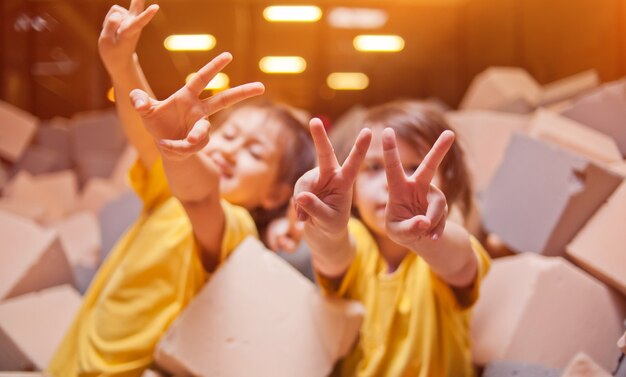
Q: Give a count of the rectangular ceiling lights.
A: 7